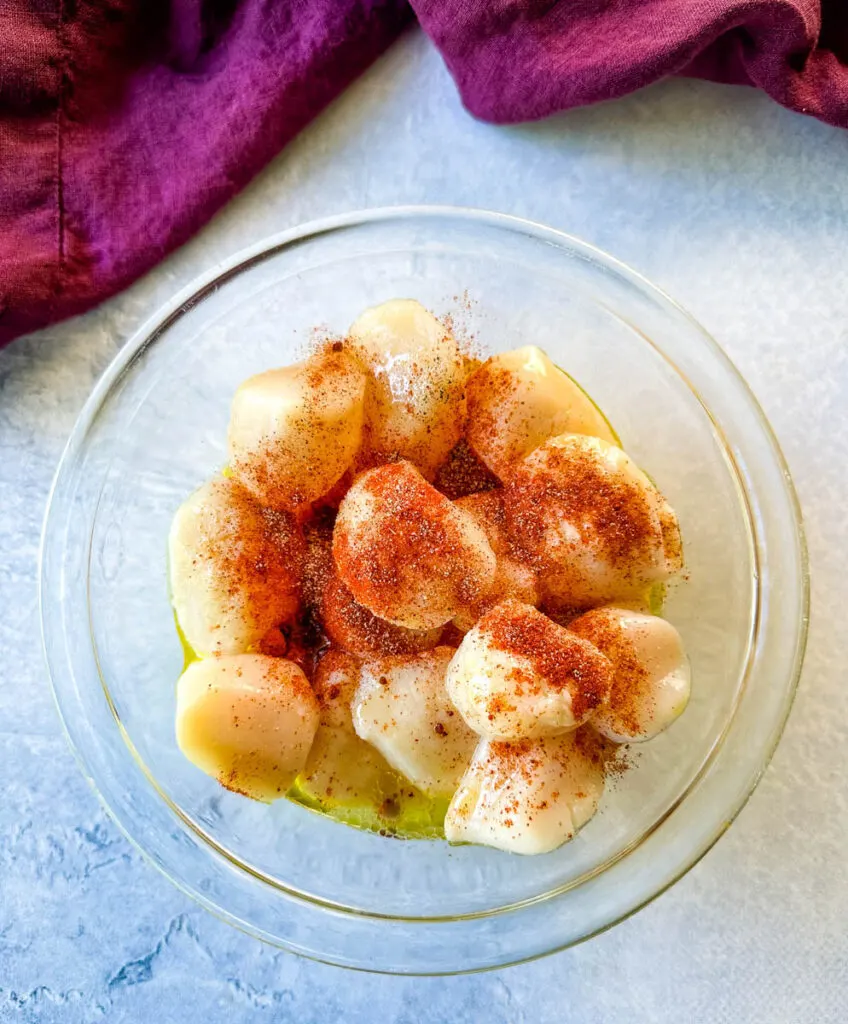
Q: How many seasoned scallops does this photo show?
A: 14